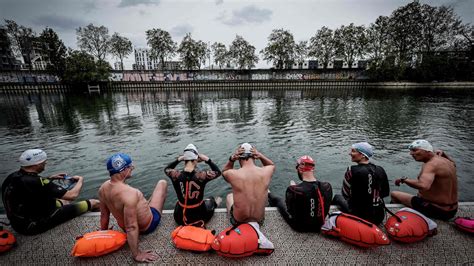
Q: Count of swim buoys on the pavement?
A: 7